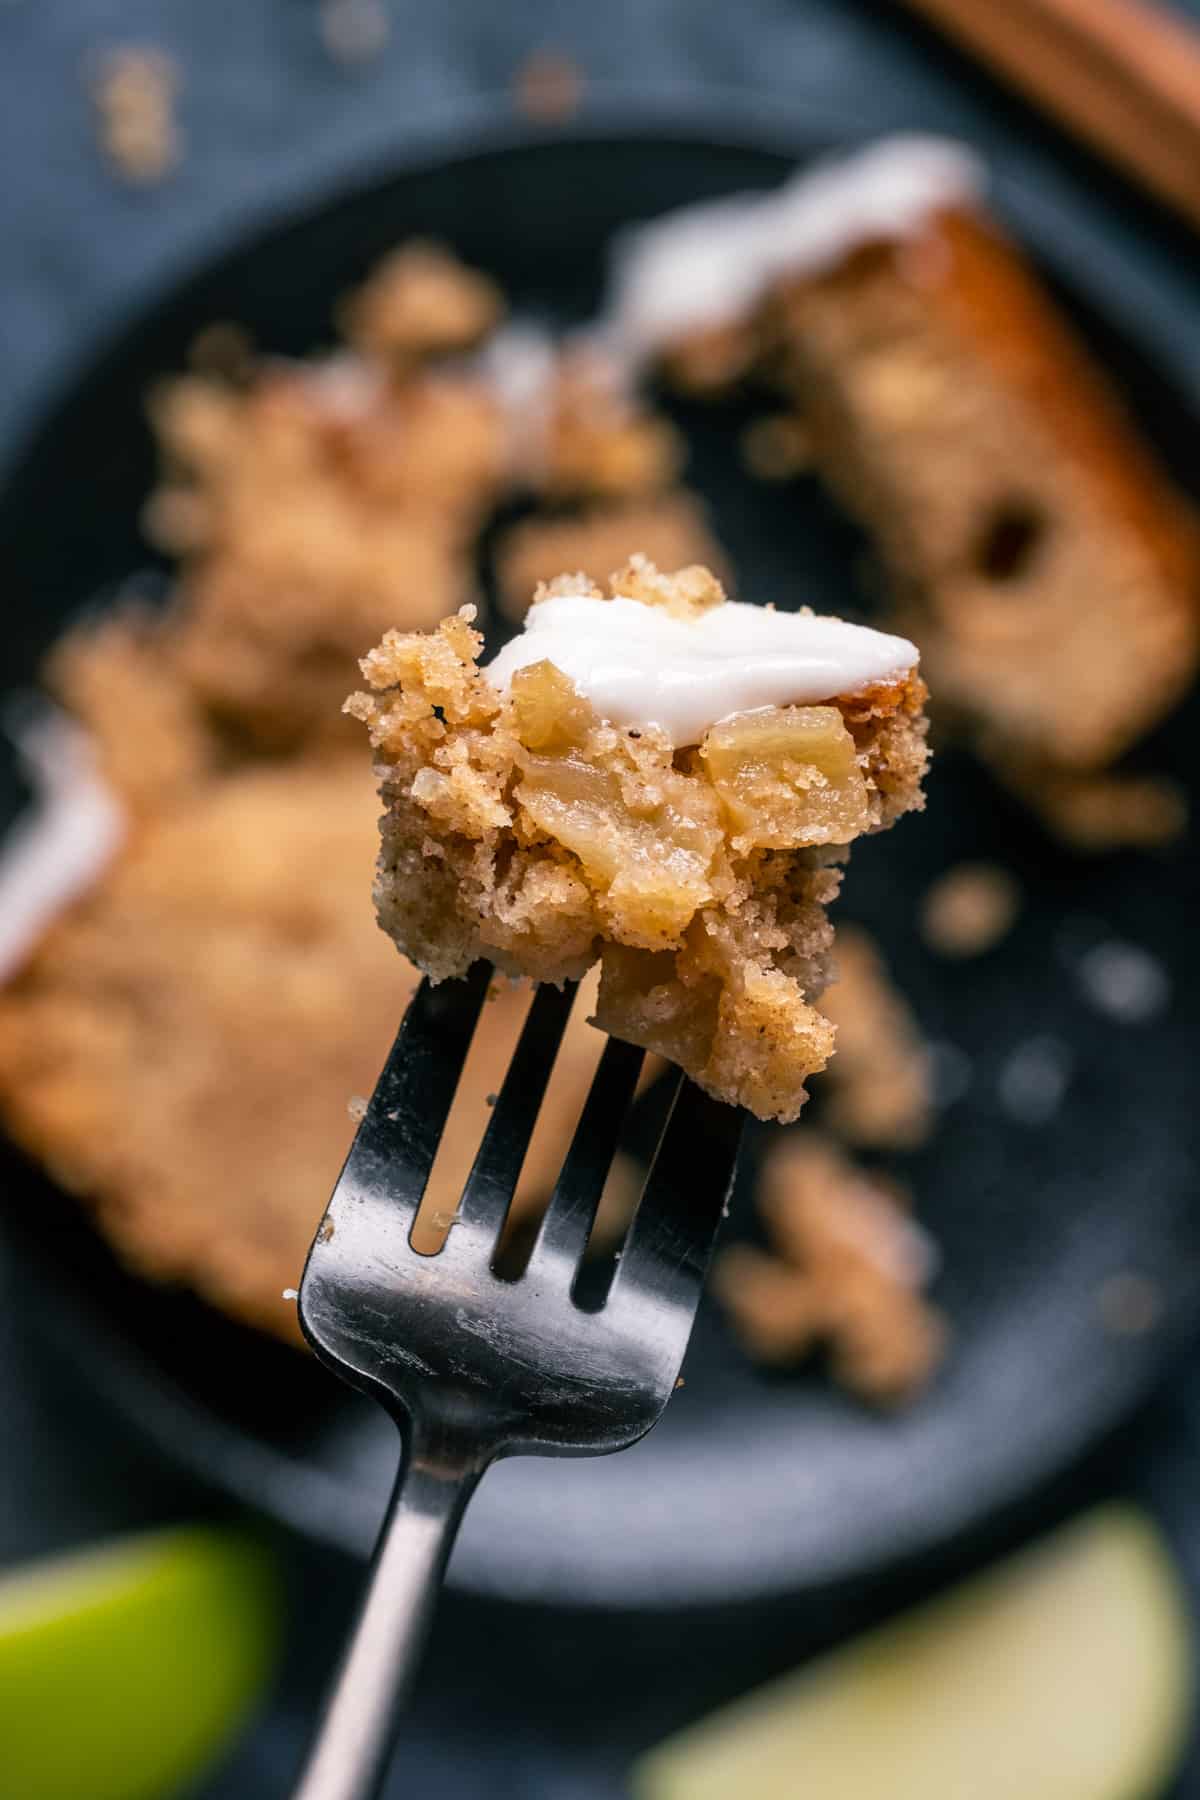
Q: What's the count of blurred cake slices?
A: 2